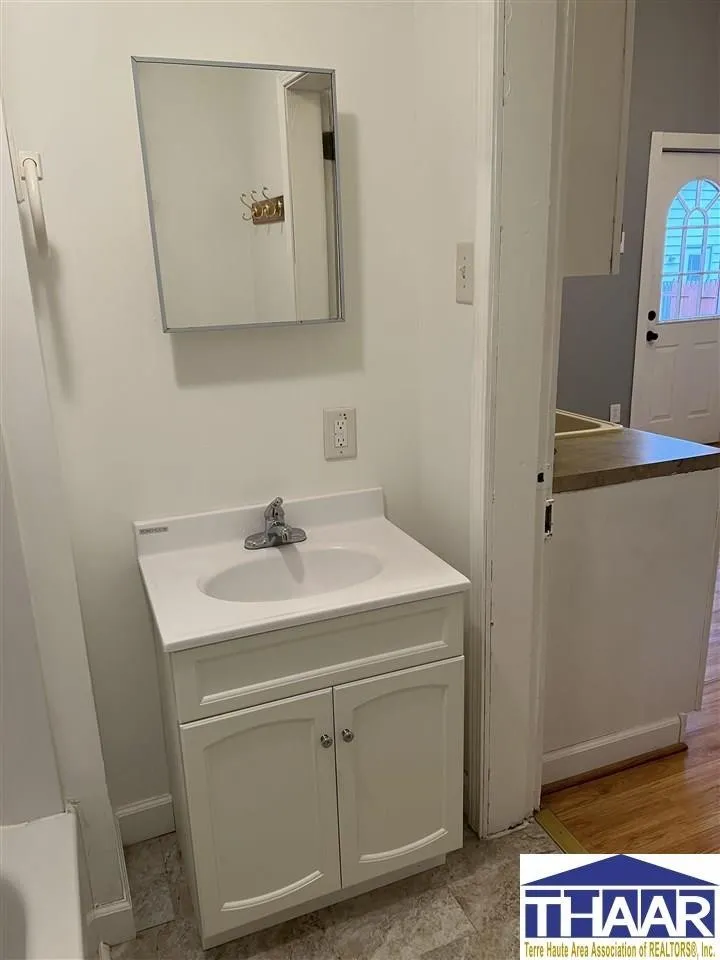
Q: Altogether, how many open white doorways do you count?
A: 1